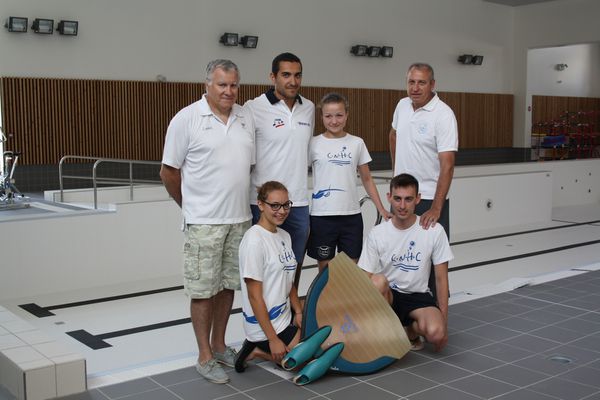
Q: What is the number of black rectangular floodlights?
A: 10